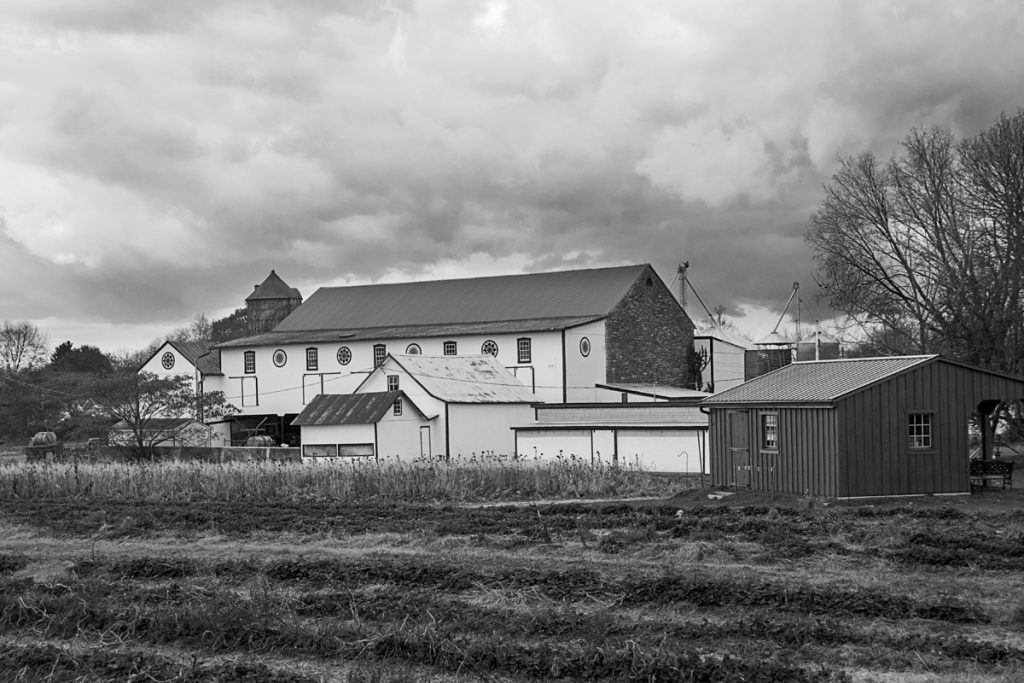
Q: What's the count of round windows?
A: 6